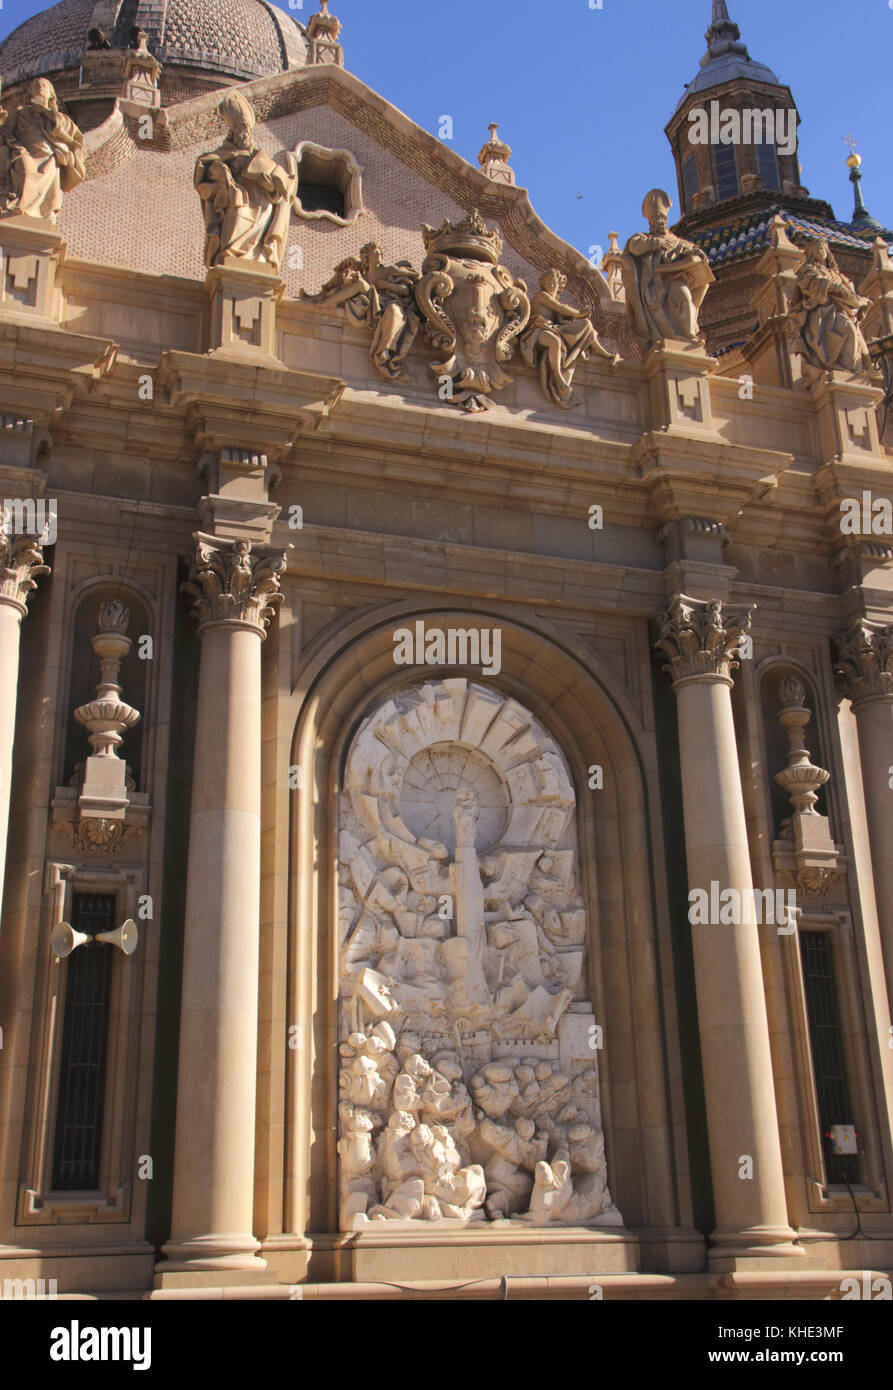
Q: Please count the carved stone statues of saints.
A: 4